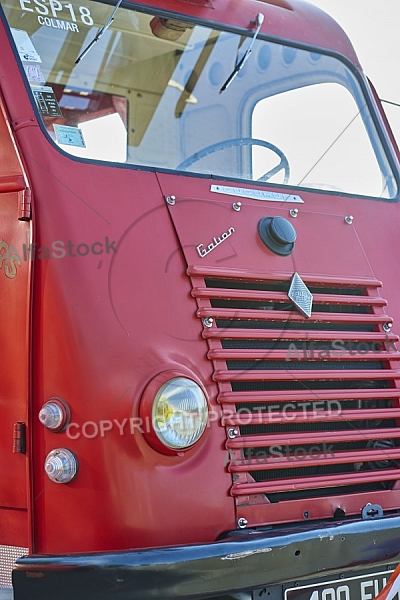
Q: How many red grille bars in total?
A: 11